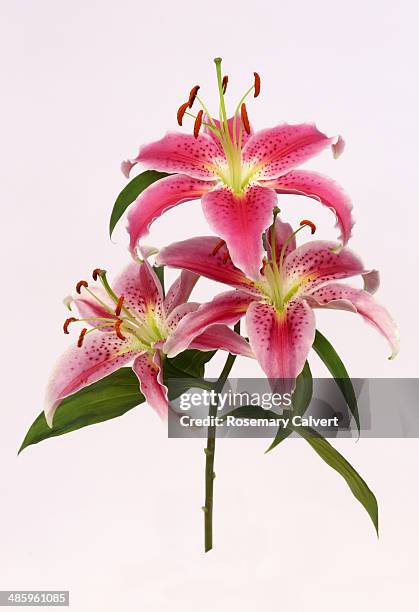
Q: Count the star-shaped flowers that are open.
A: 3